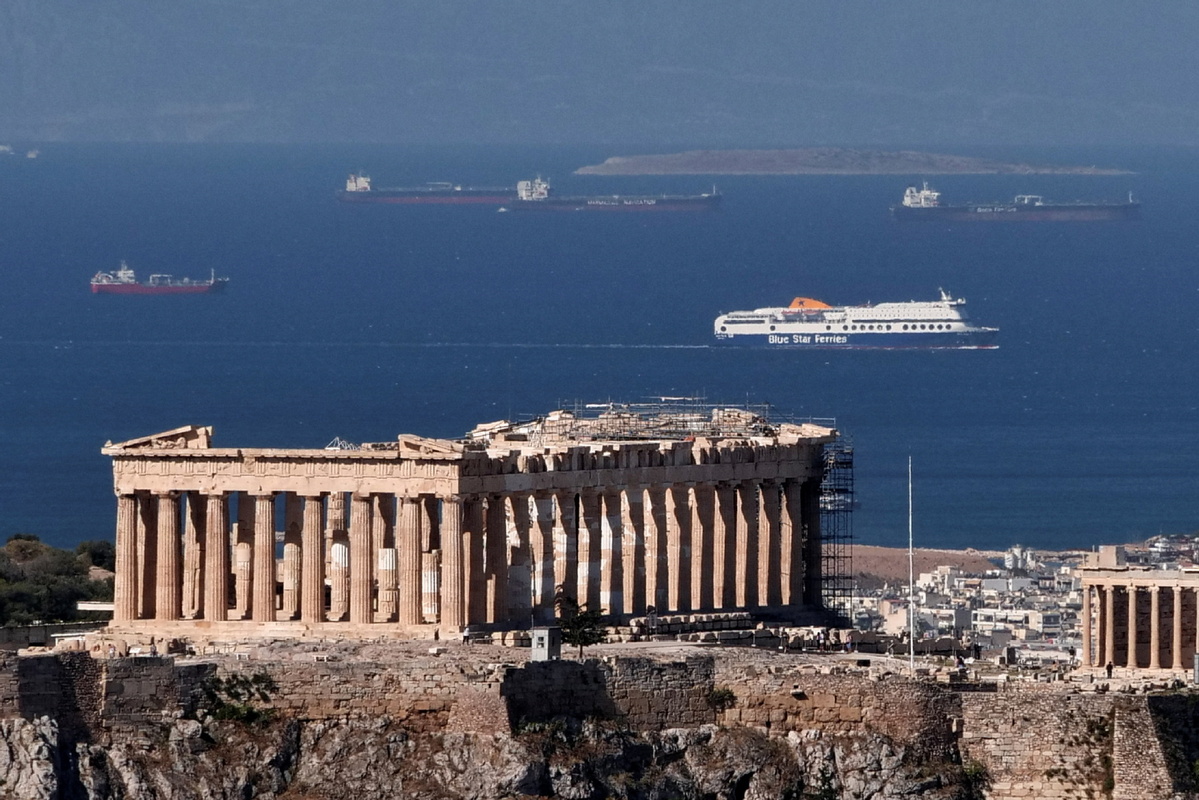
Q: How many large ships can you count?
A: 5